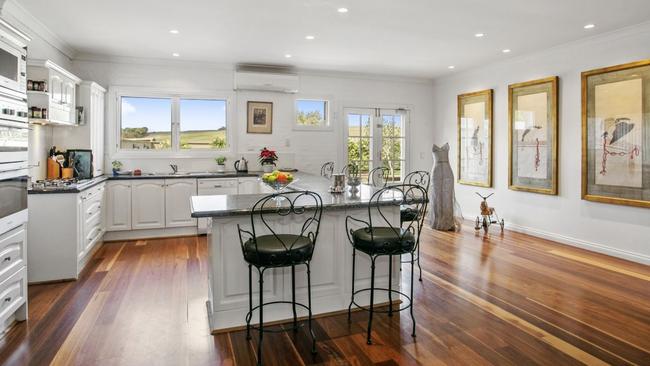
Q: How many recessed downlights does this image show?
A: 9